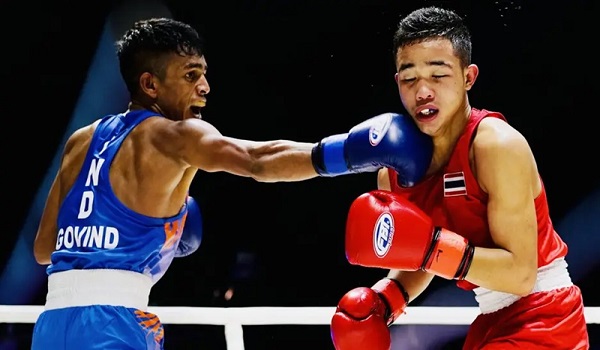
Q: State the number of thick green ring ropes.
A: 0